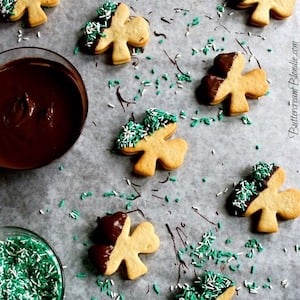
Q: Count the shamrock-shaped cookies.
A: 8